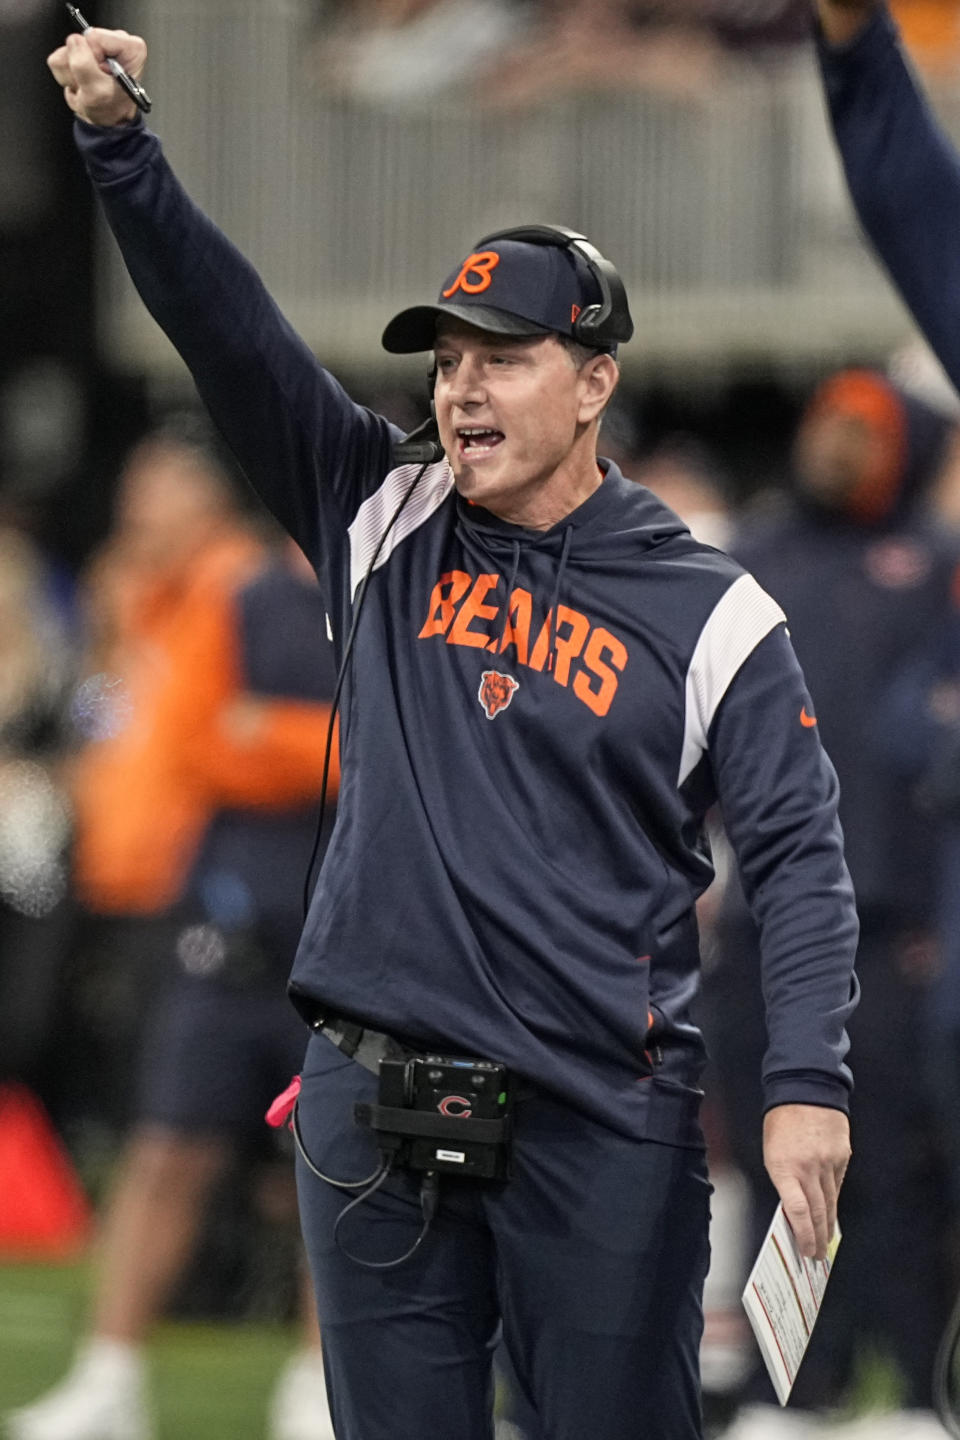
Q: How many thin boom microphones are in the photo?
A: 1